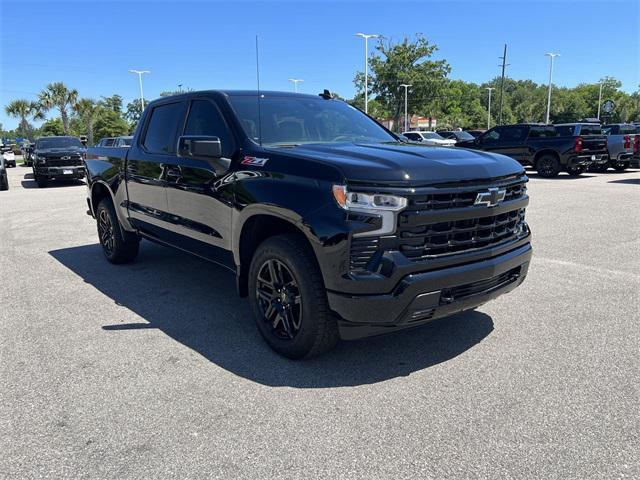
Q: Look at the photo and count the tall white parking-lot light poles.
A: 7